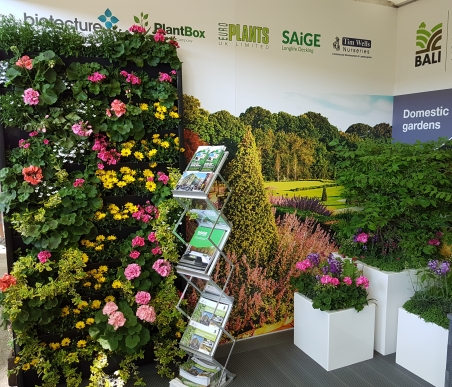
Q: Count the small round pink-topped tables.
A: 0